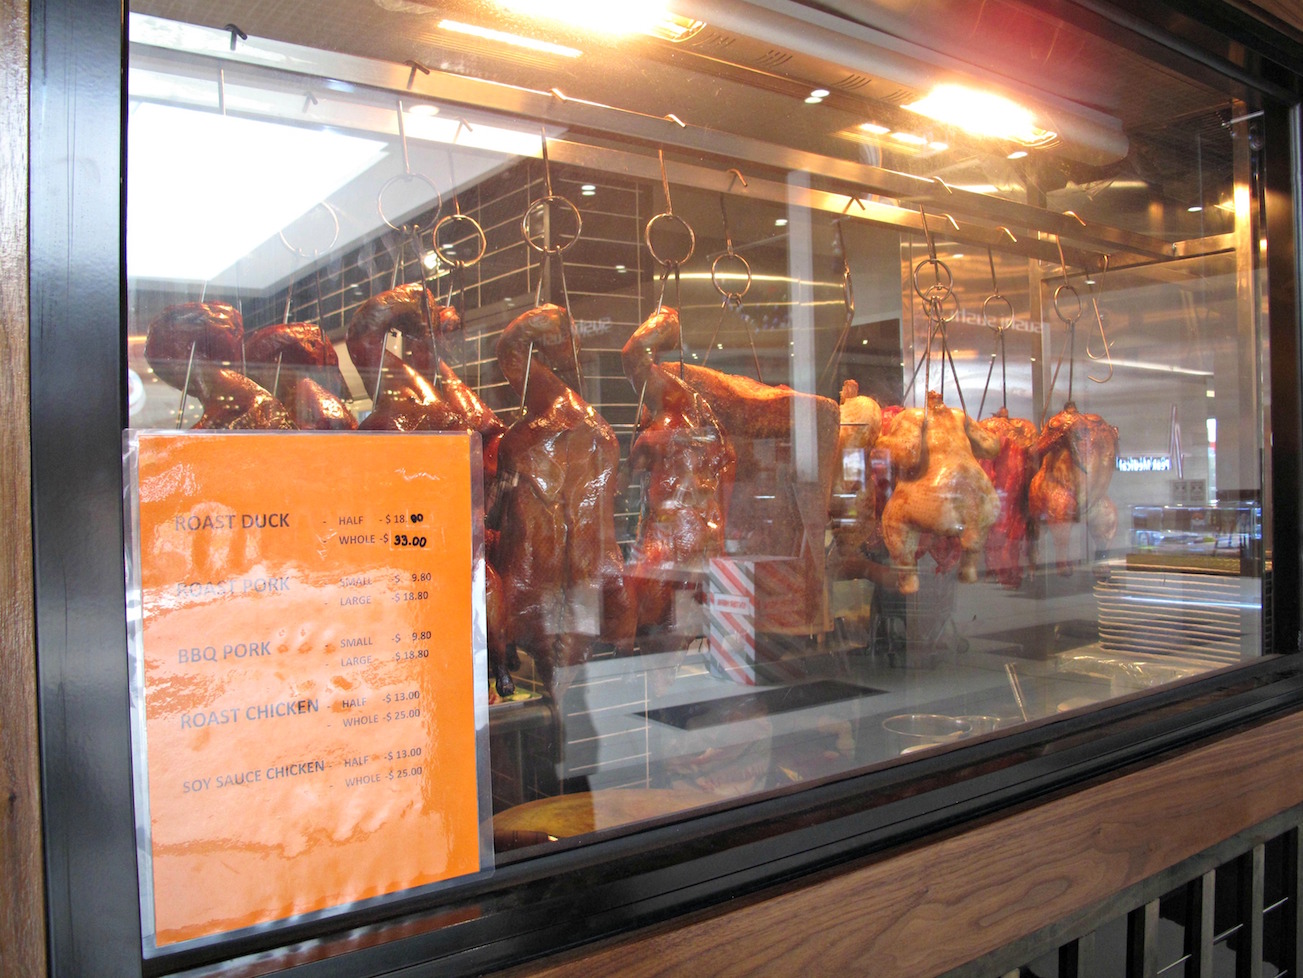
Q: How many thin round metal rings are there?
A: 11